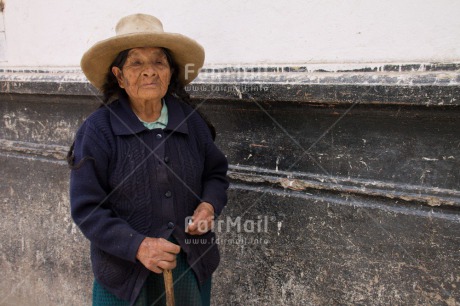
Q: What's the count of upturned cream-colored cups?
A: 0